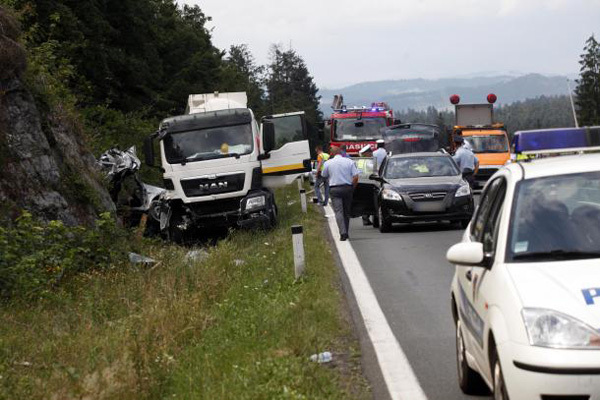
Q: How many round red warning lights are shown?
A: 2